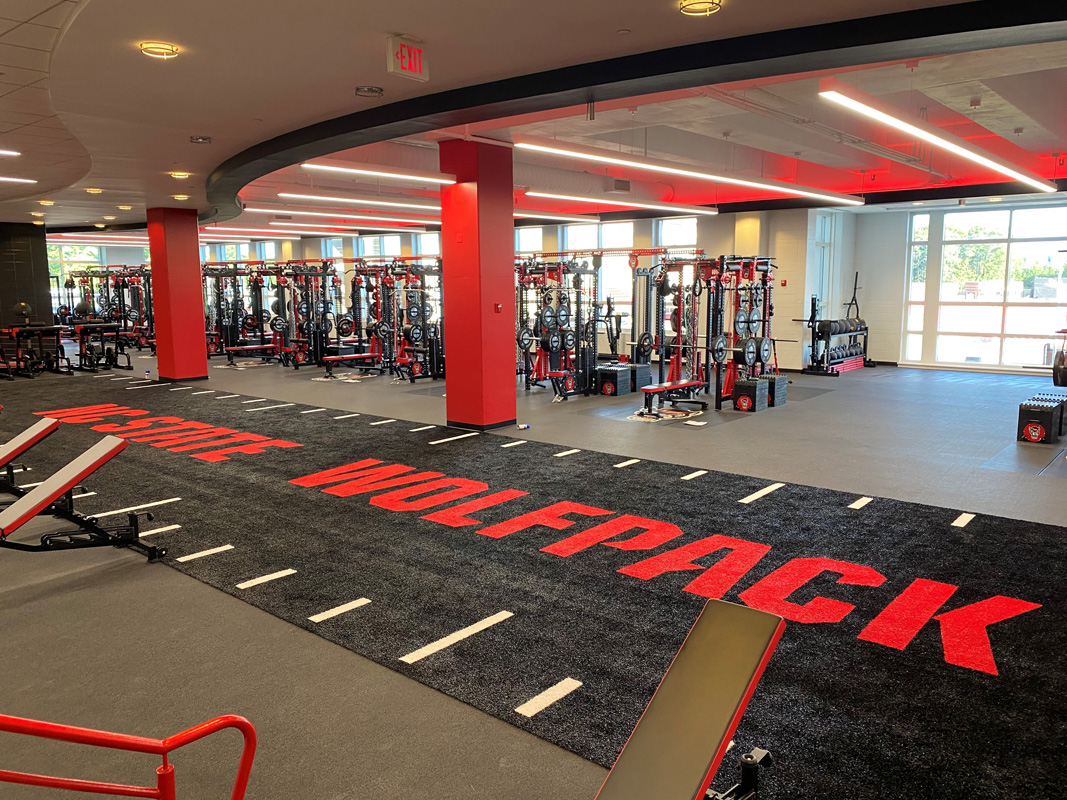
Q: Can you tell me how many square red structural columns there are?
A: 2